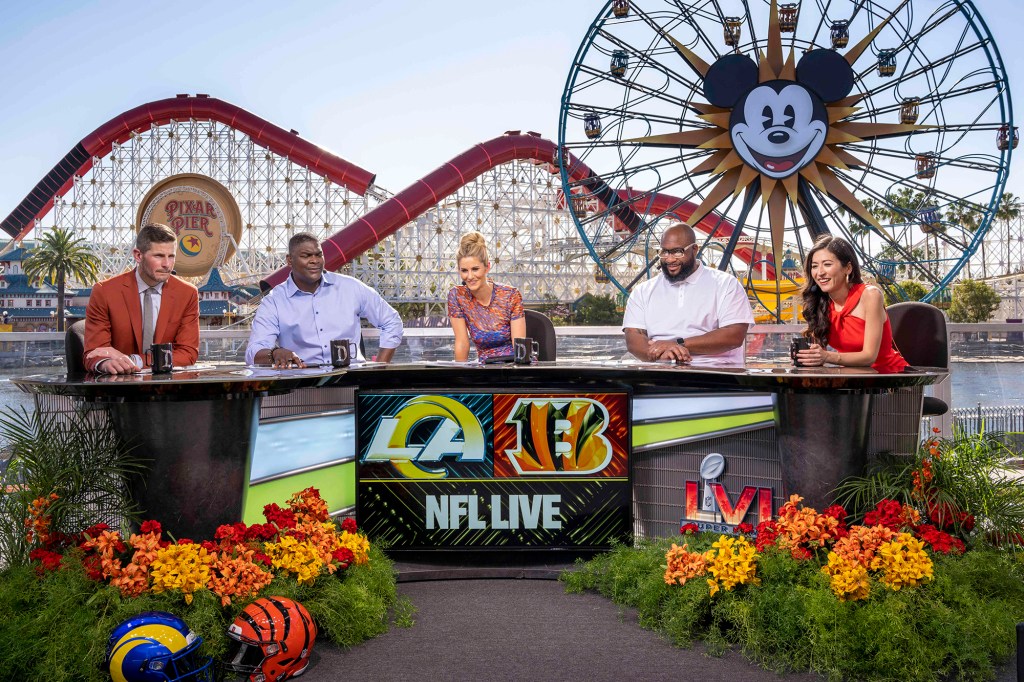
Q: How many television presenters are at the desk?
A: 5